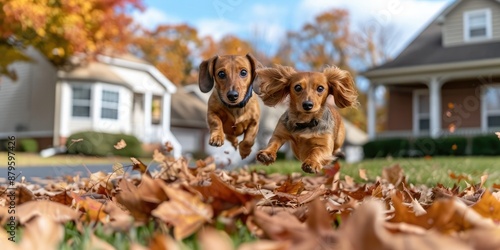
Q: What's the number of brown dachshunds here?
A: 2